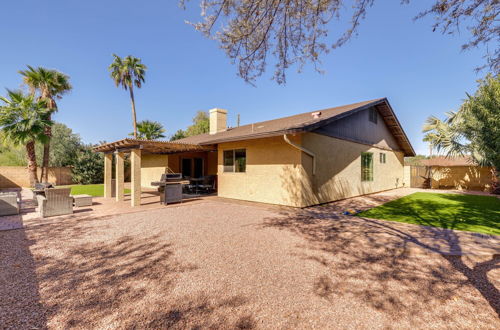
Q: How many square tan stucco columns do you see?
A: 3